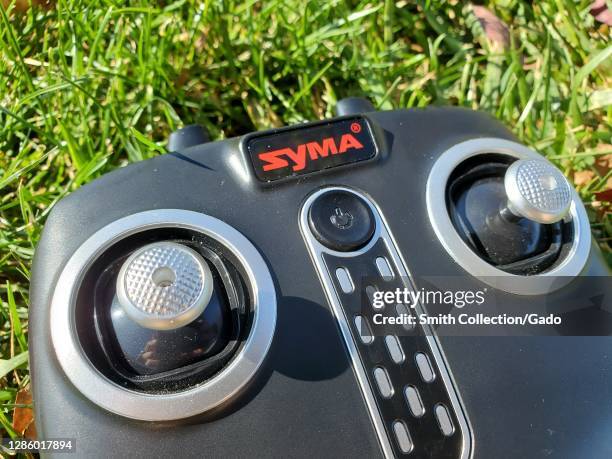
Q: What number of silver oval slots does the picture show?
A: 11